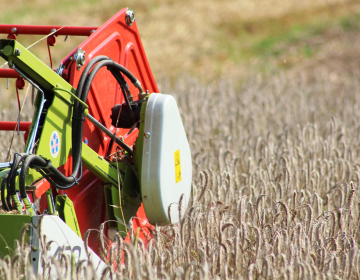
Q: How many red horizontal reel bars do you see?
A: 3